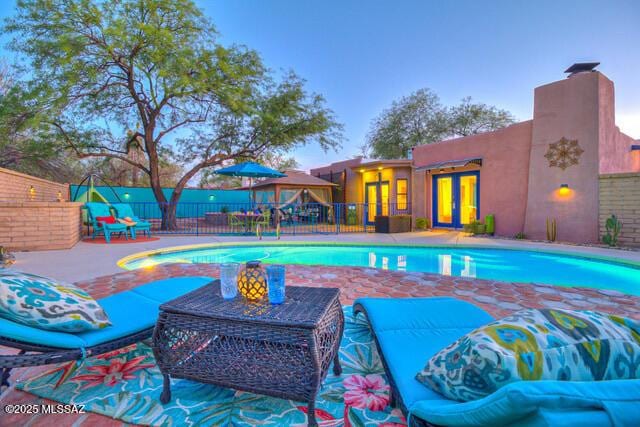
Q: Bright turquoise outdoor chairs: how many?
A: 4